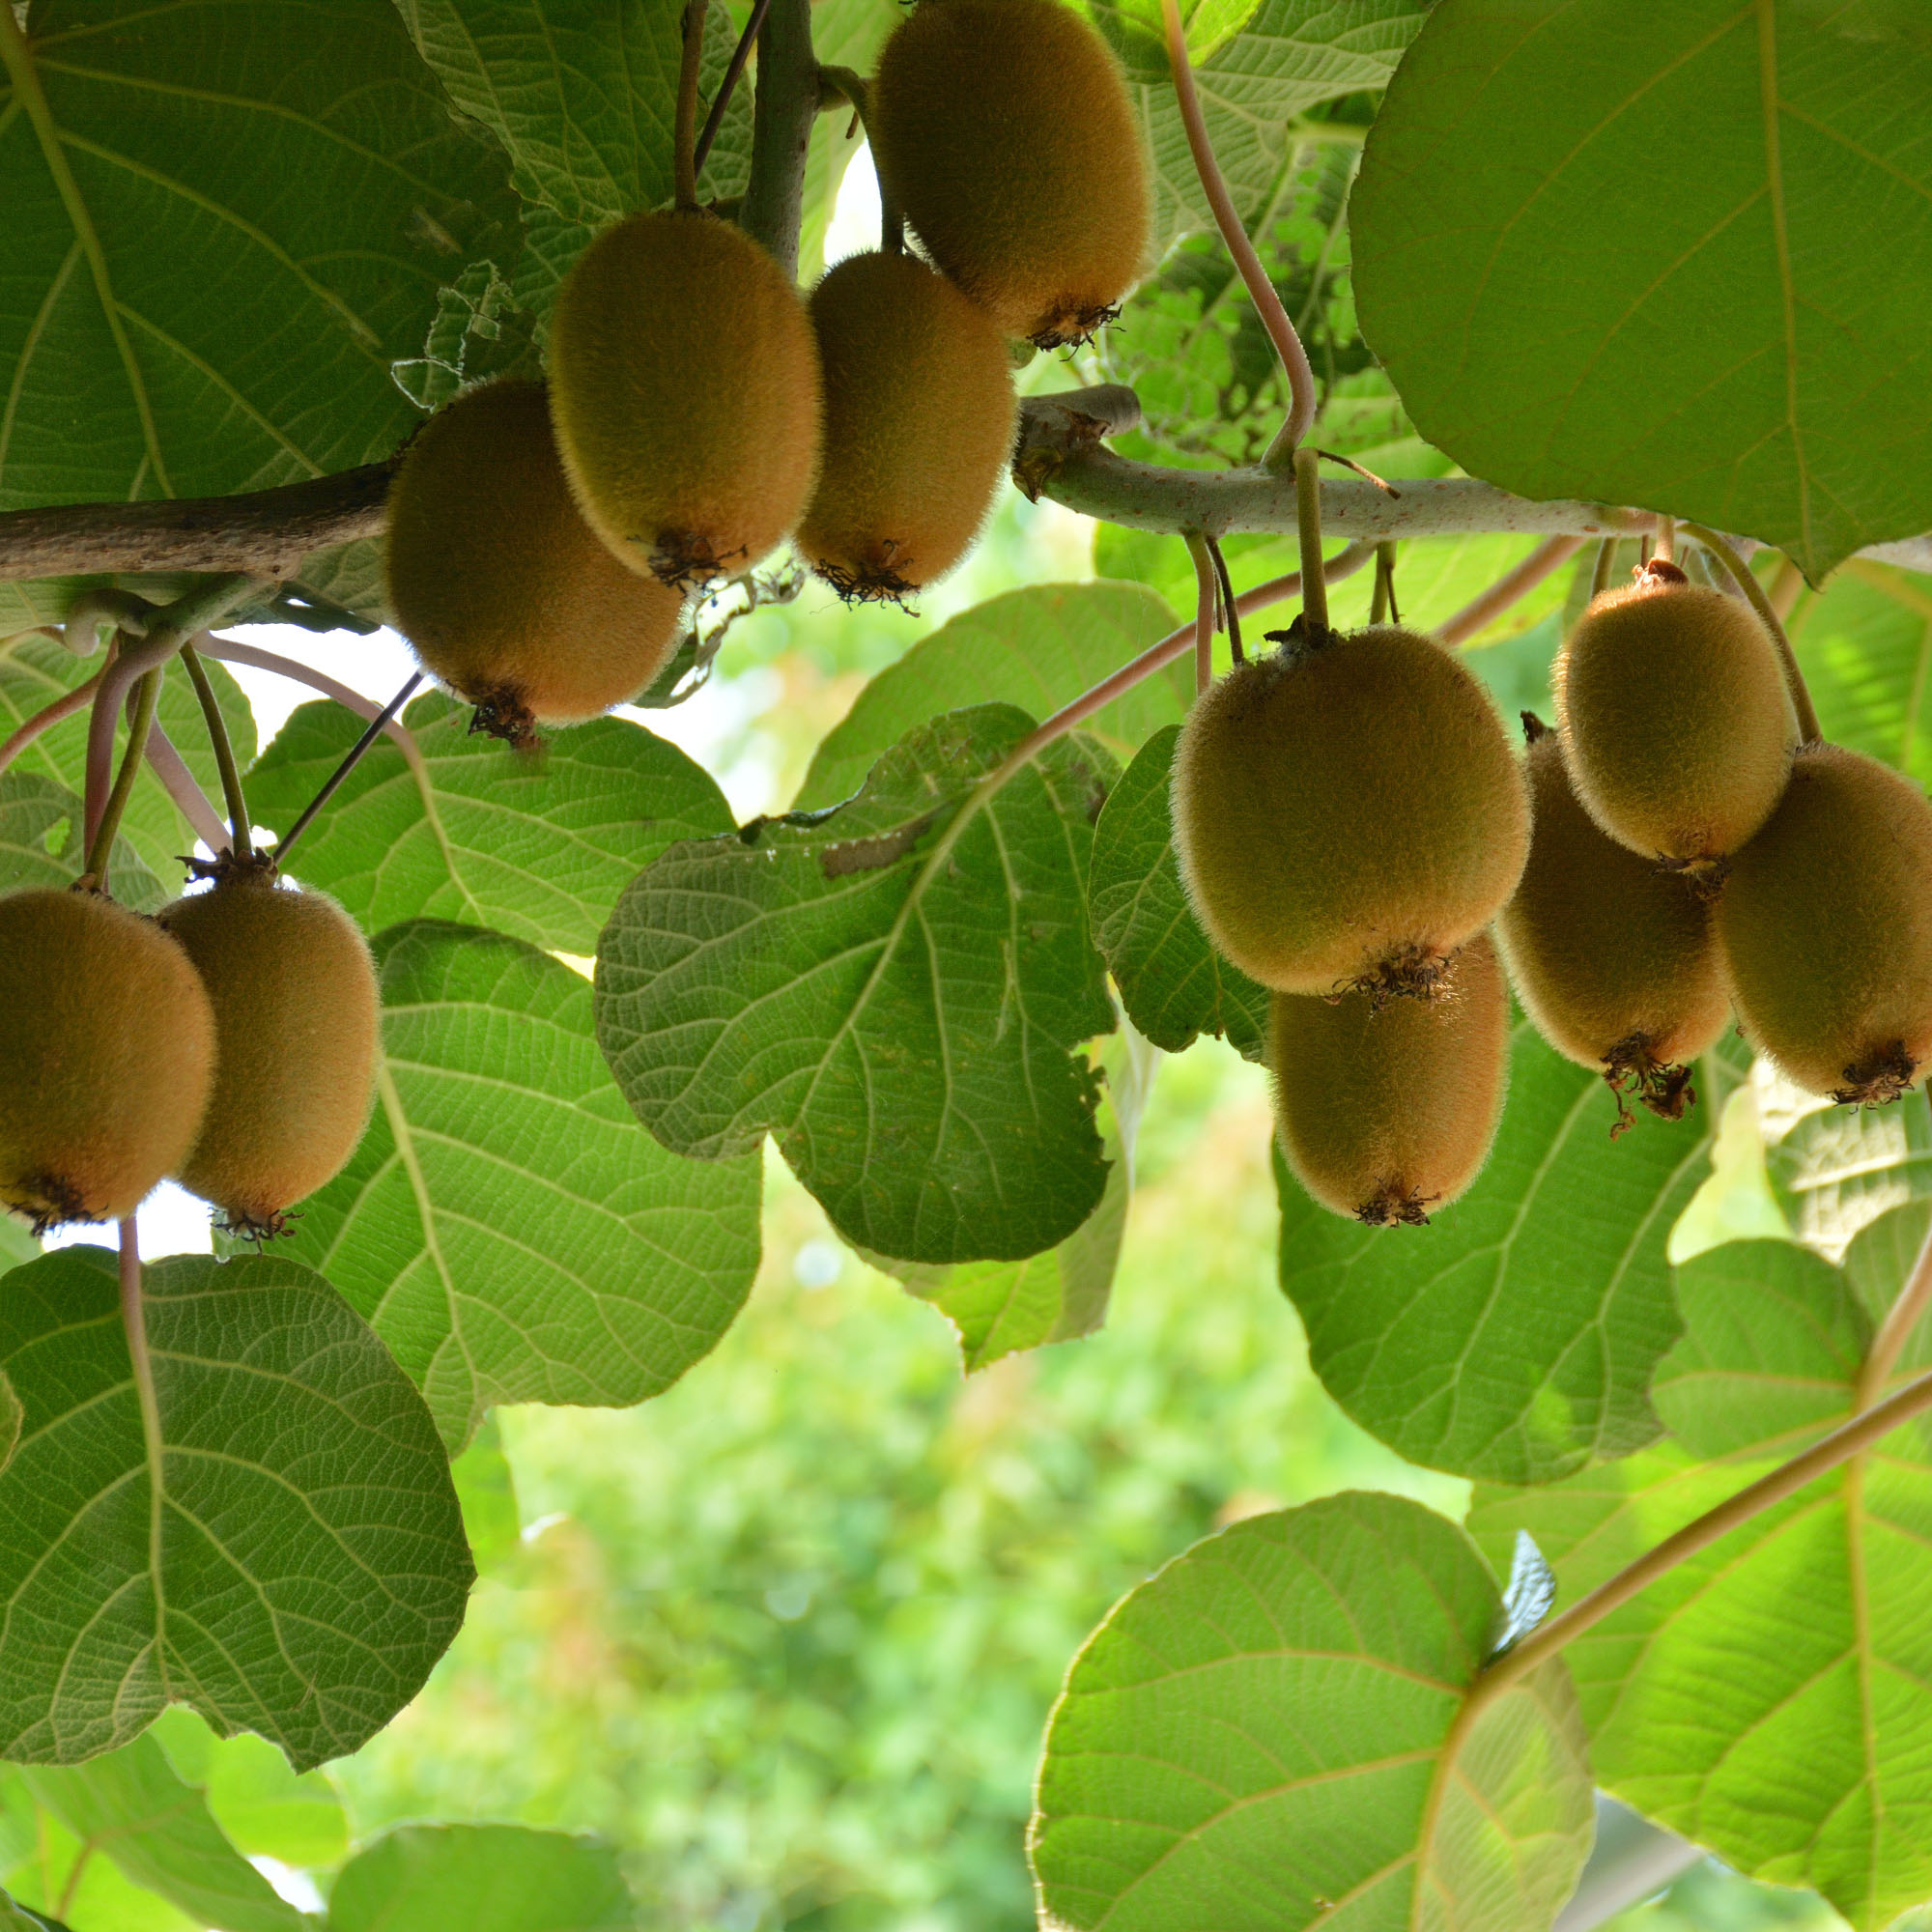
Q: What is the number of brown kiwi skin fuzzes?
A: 11